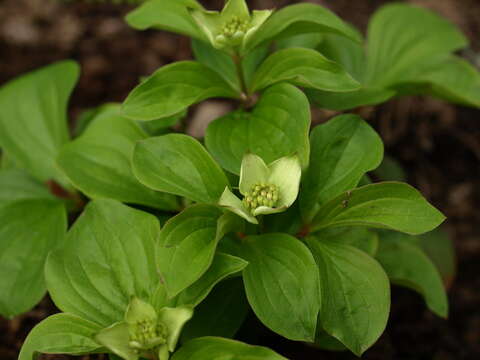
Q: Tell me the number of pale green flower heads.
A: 3